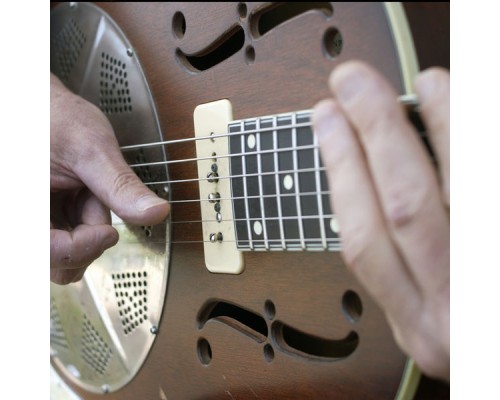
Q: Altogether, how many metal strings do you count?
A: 6